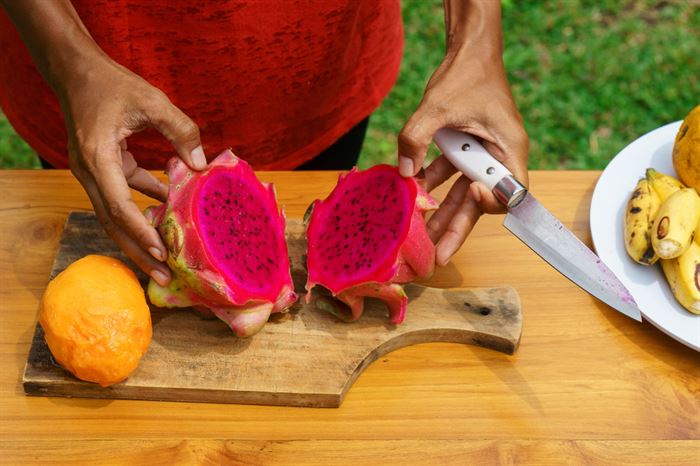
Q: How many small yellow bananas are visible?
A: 4